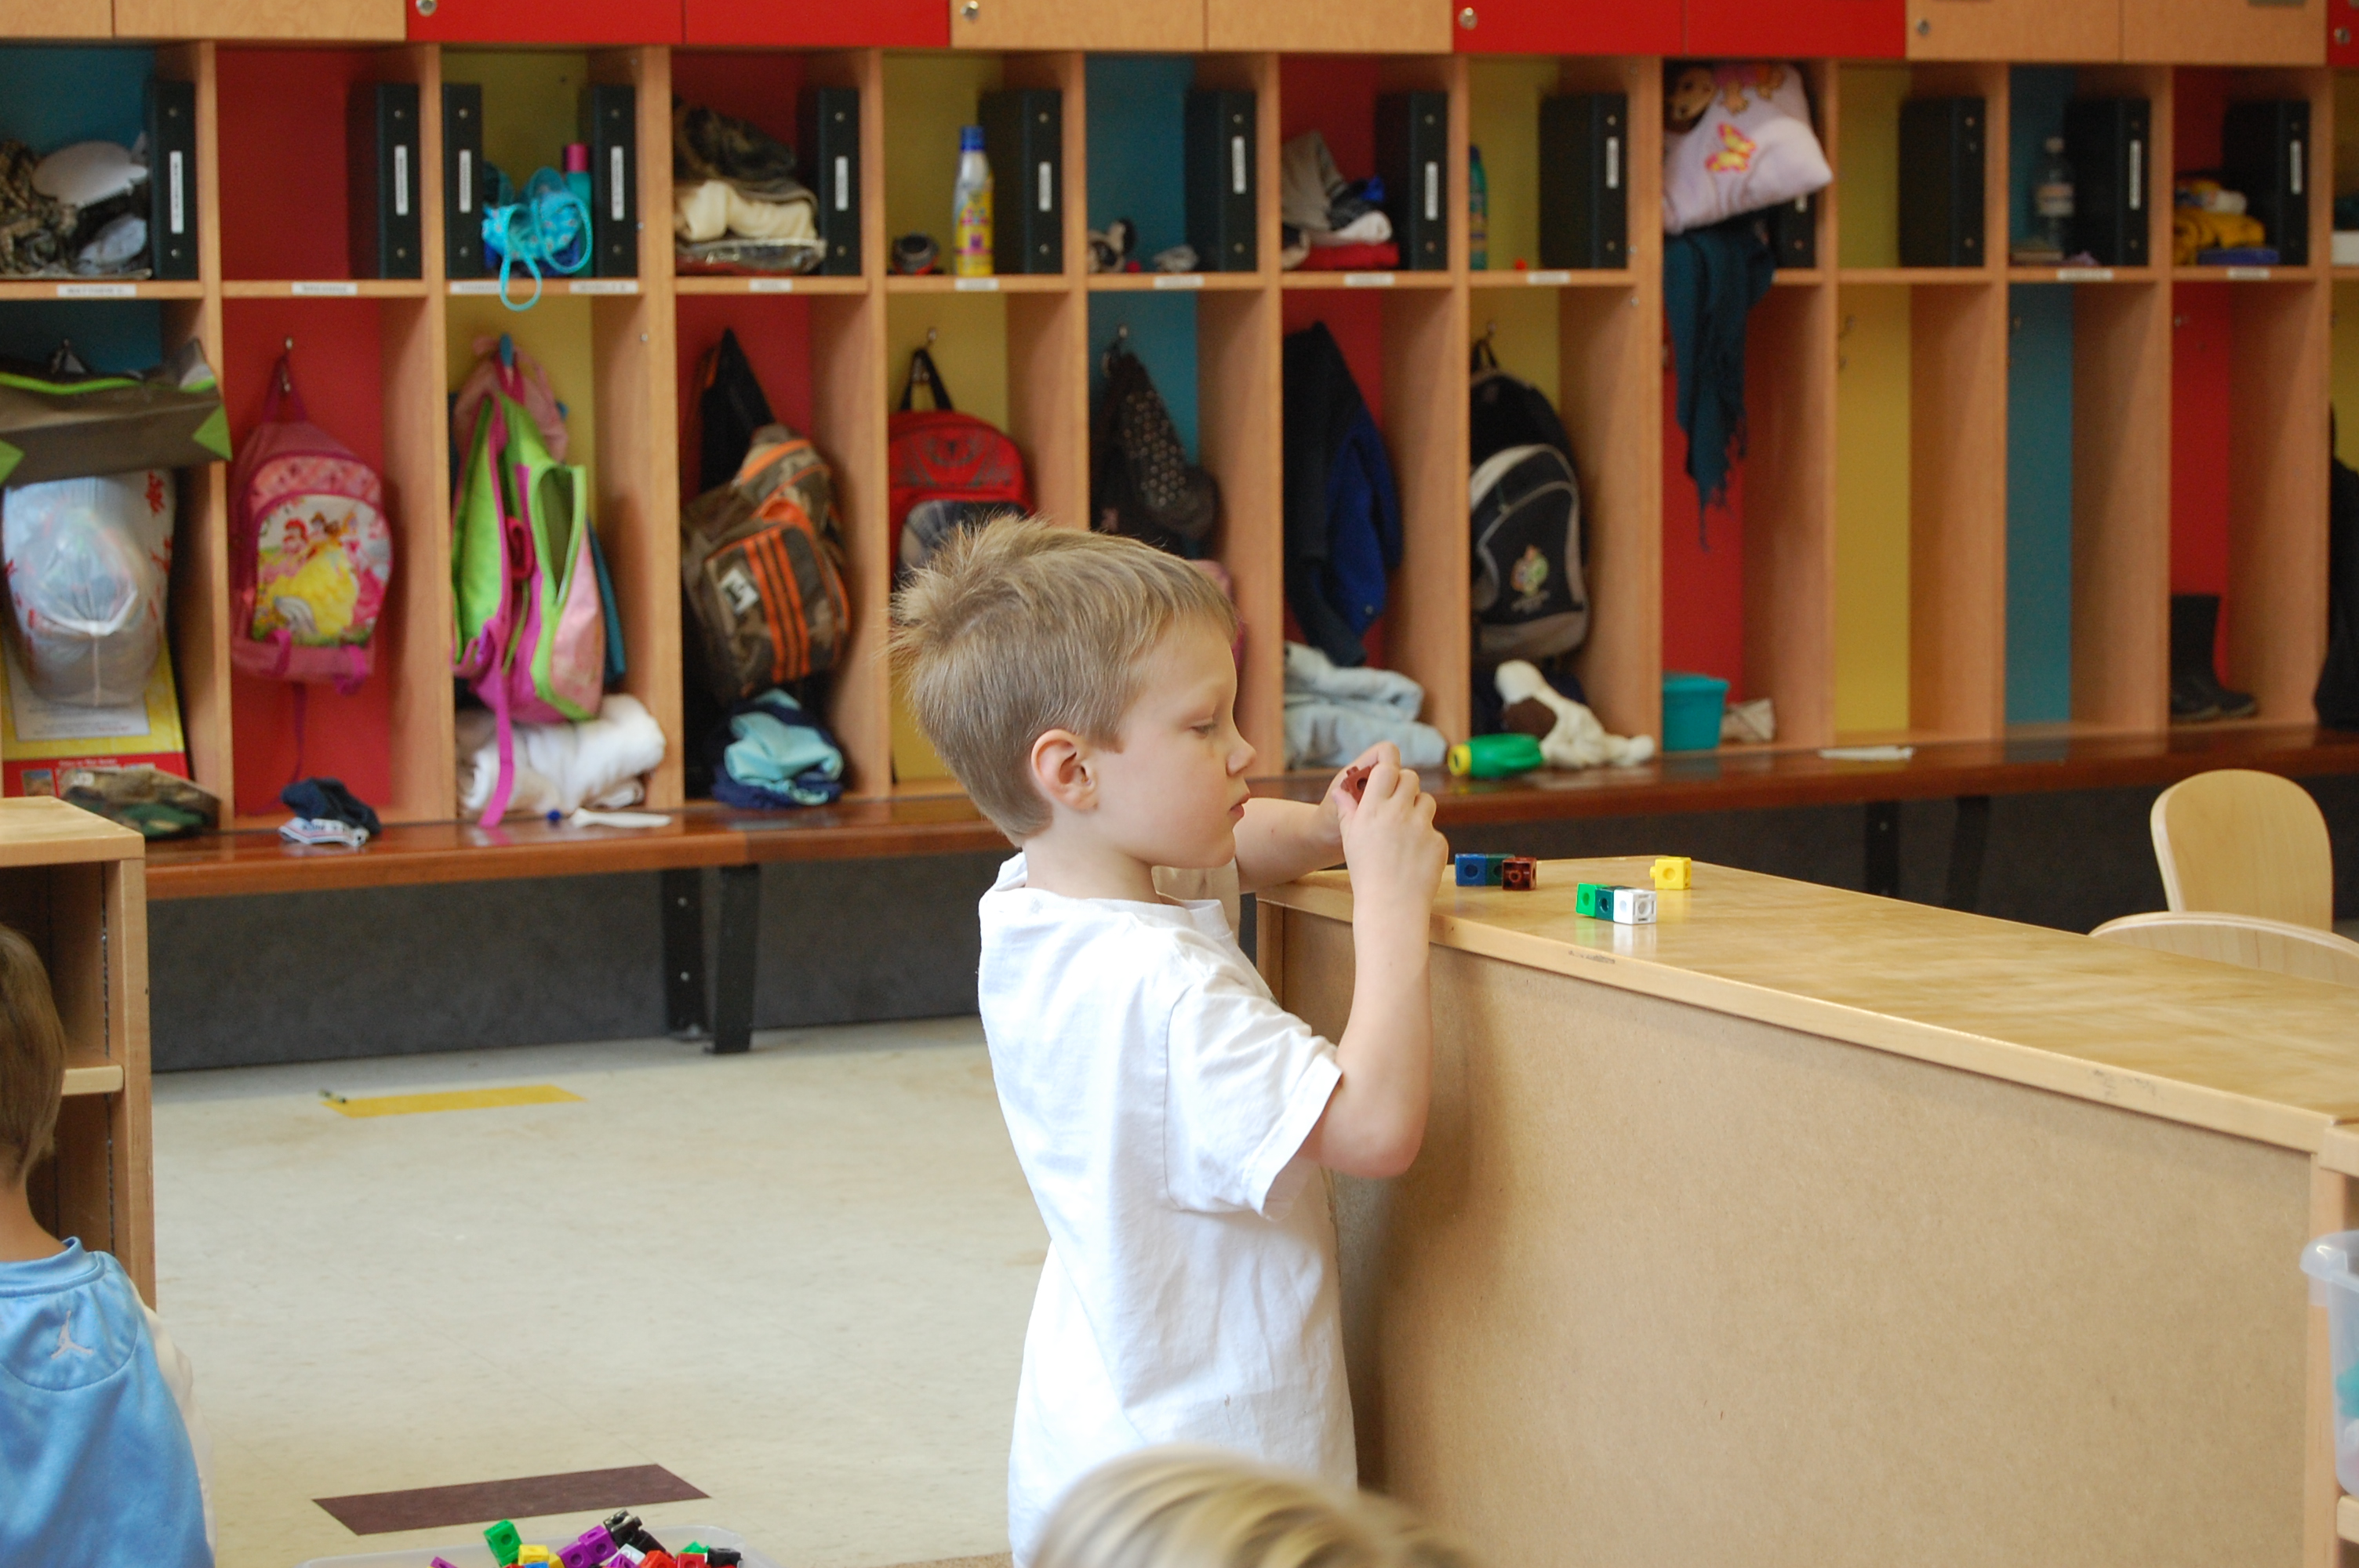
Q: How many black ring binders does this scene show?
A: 13